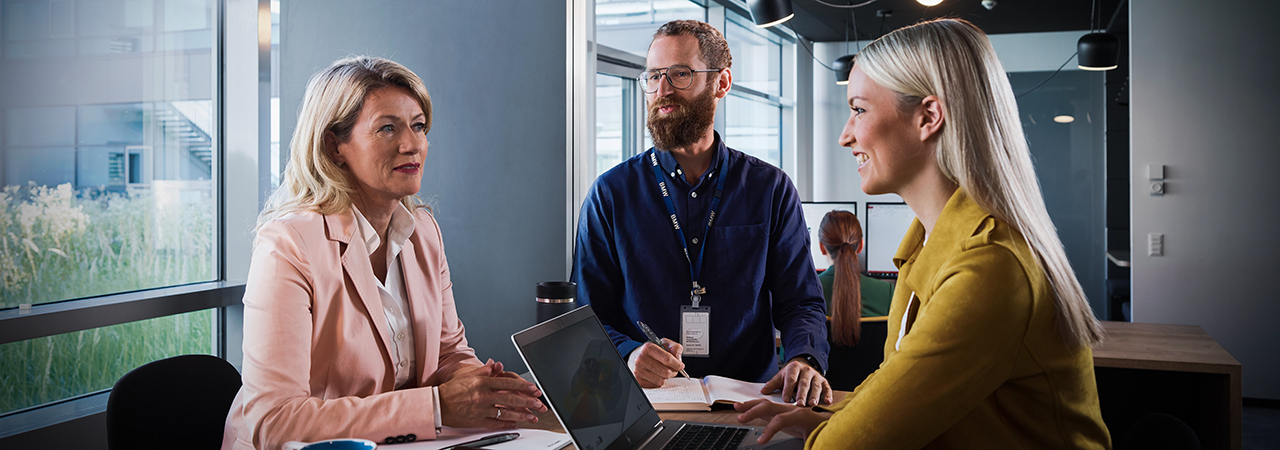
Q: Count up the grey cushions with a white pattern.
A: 0